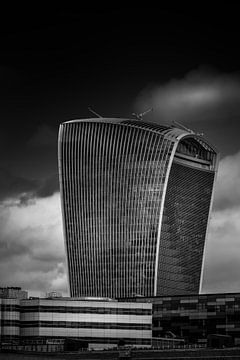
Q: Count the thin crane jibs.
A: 3